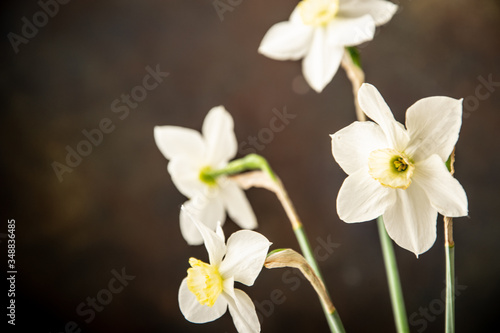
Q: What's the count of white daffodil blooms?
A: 4